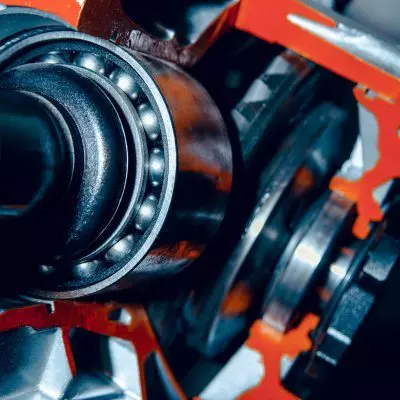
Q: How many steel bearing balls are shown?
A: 9